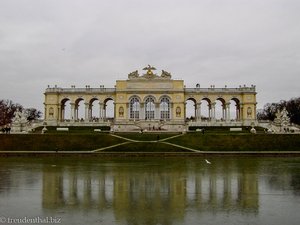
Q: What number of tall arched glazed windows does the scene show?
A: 3